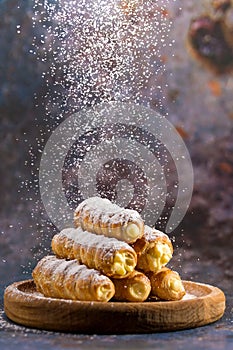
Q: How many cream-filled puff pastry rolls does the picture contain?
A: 6